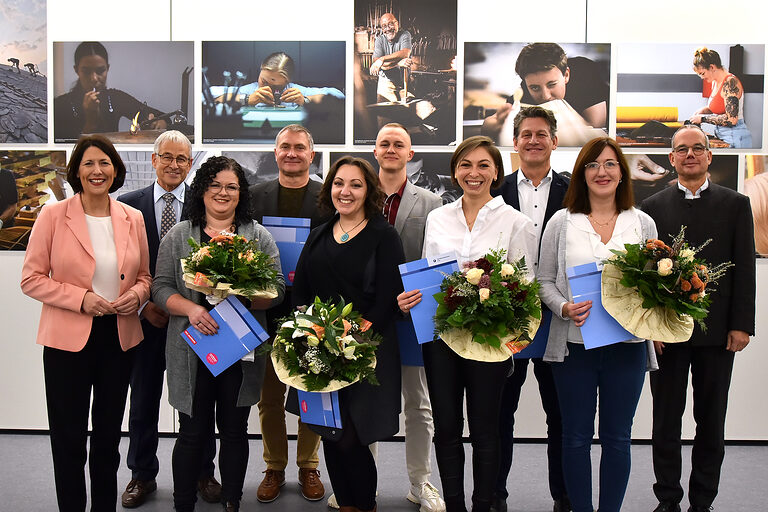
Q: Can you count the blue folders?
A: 7